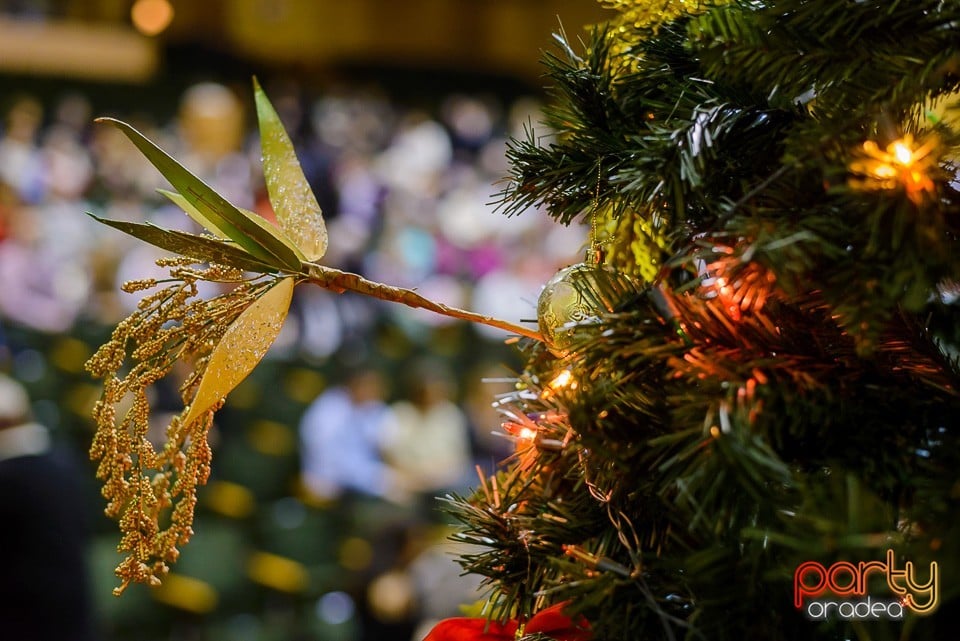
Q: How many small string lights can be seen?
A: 4